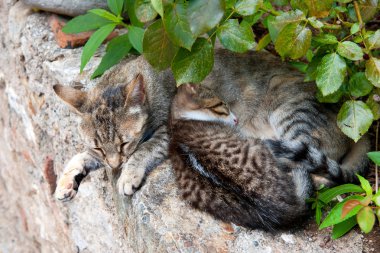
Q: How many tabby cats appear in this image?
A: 2